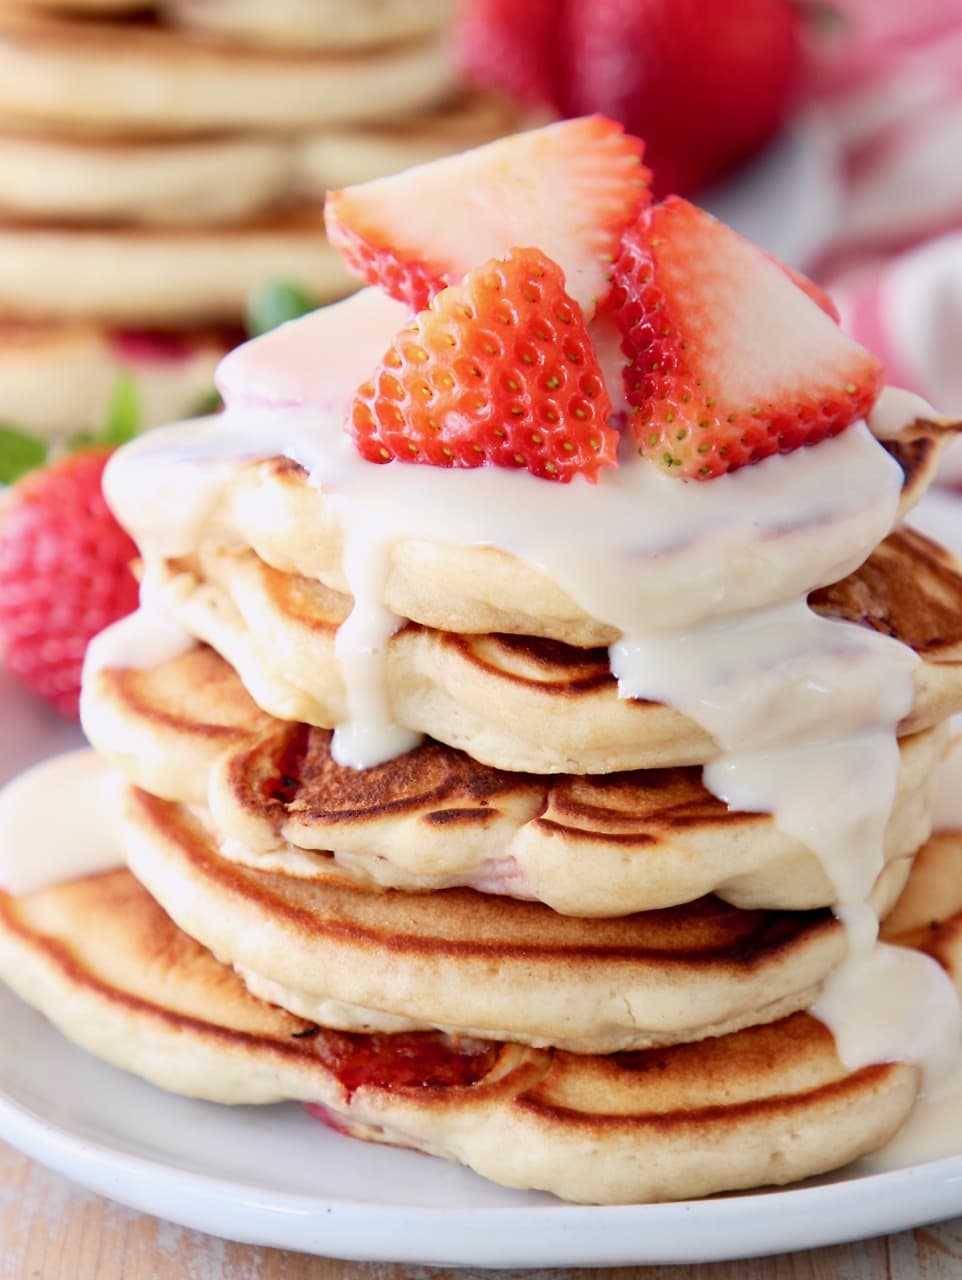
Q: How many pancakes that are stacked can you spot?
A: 5